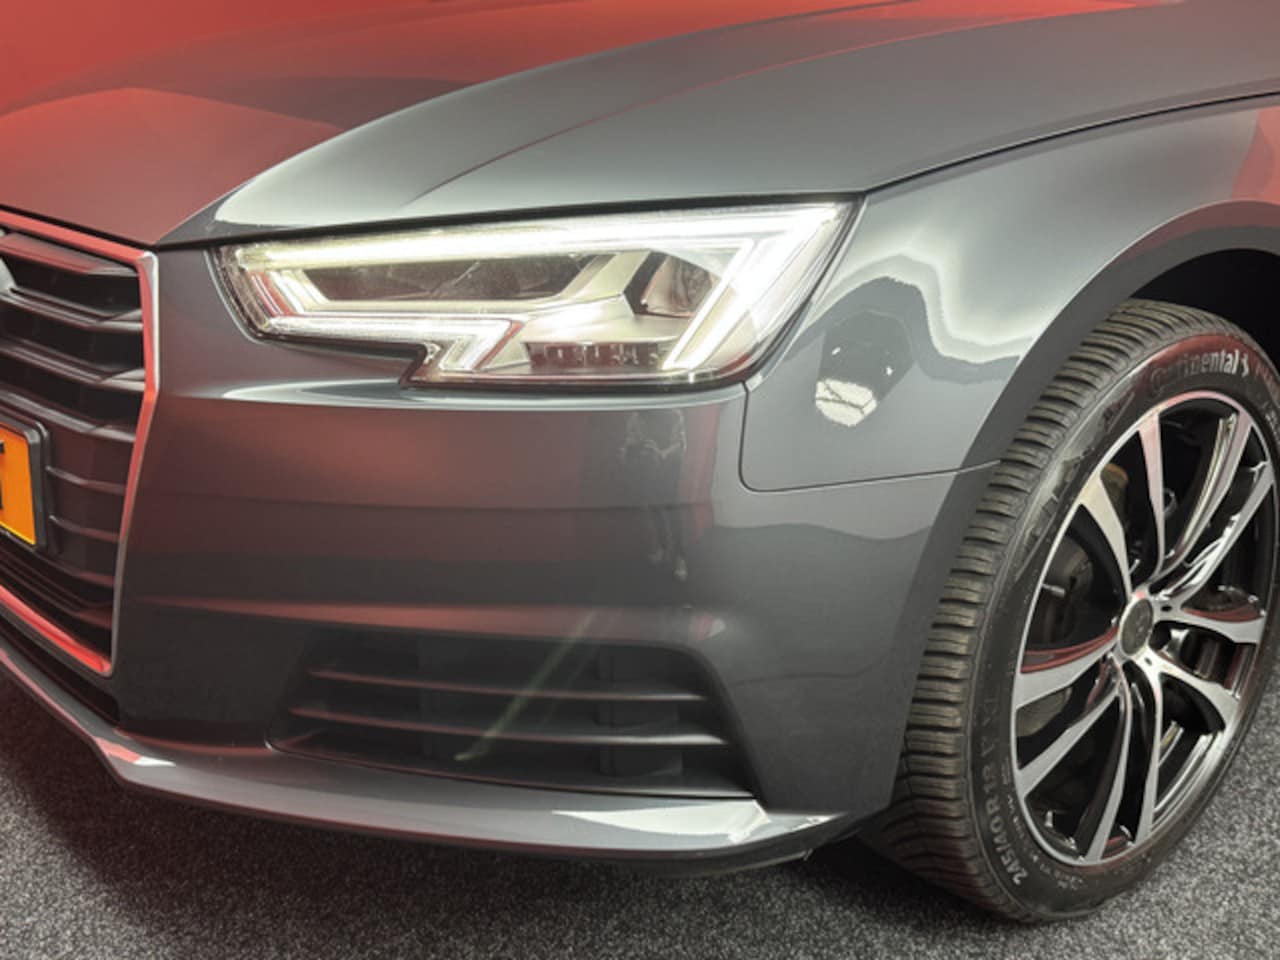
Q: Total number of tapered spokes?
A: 10